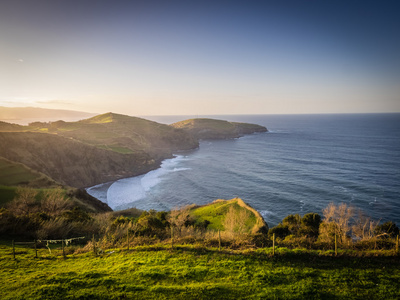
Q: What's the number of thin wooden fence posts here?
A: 10